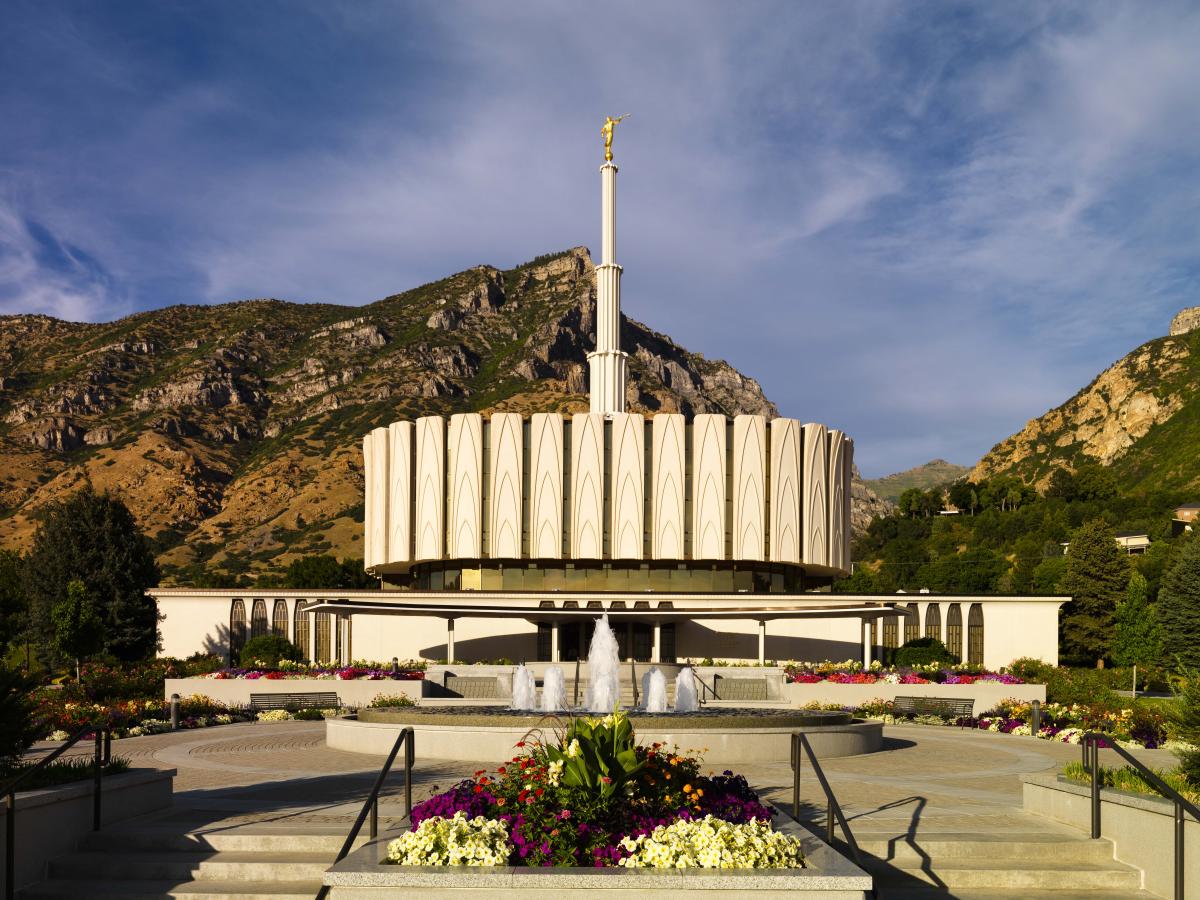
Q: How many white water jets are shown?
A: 5